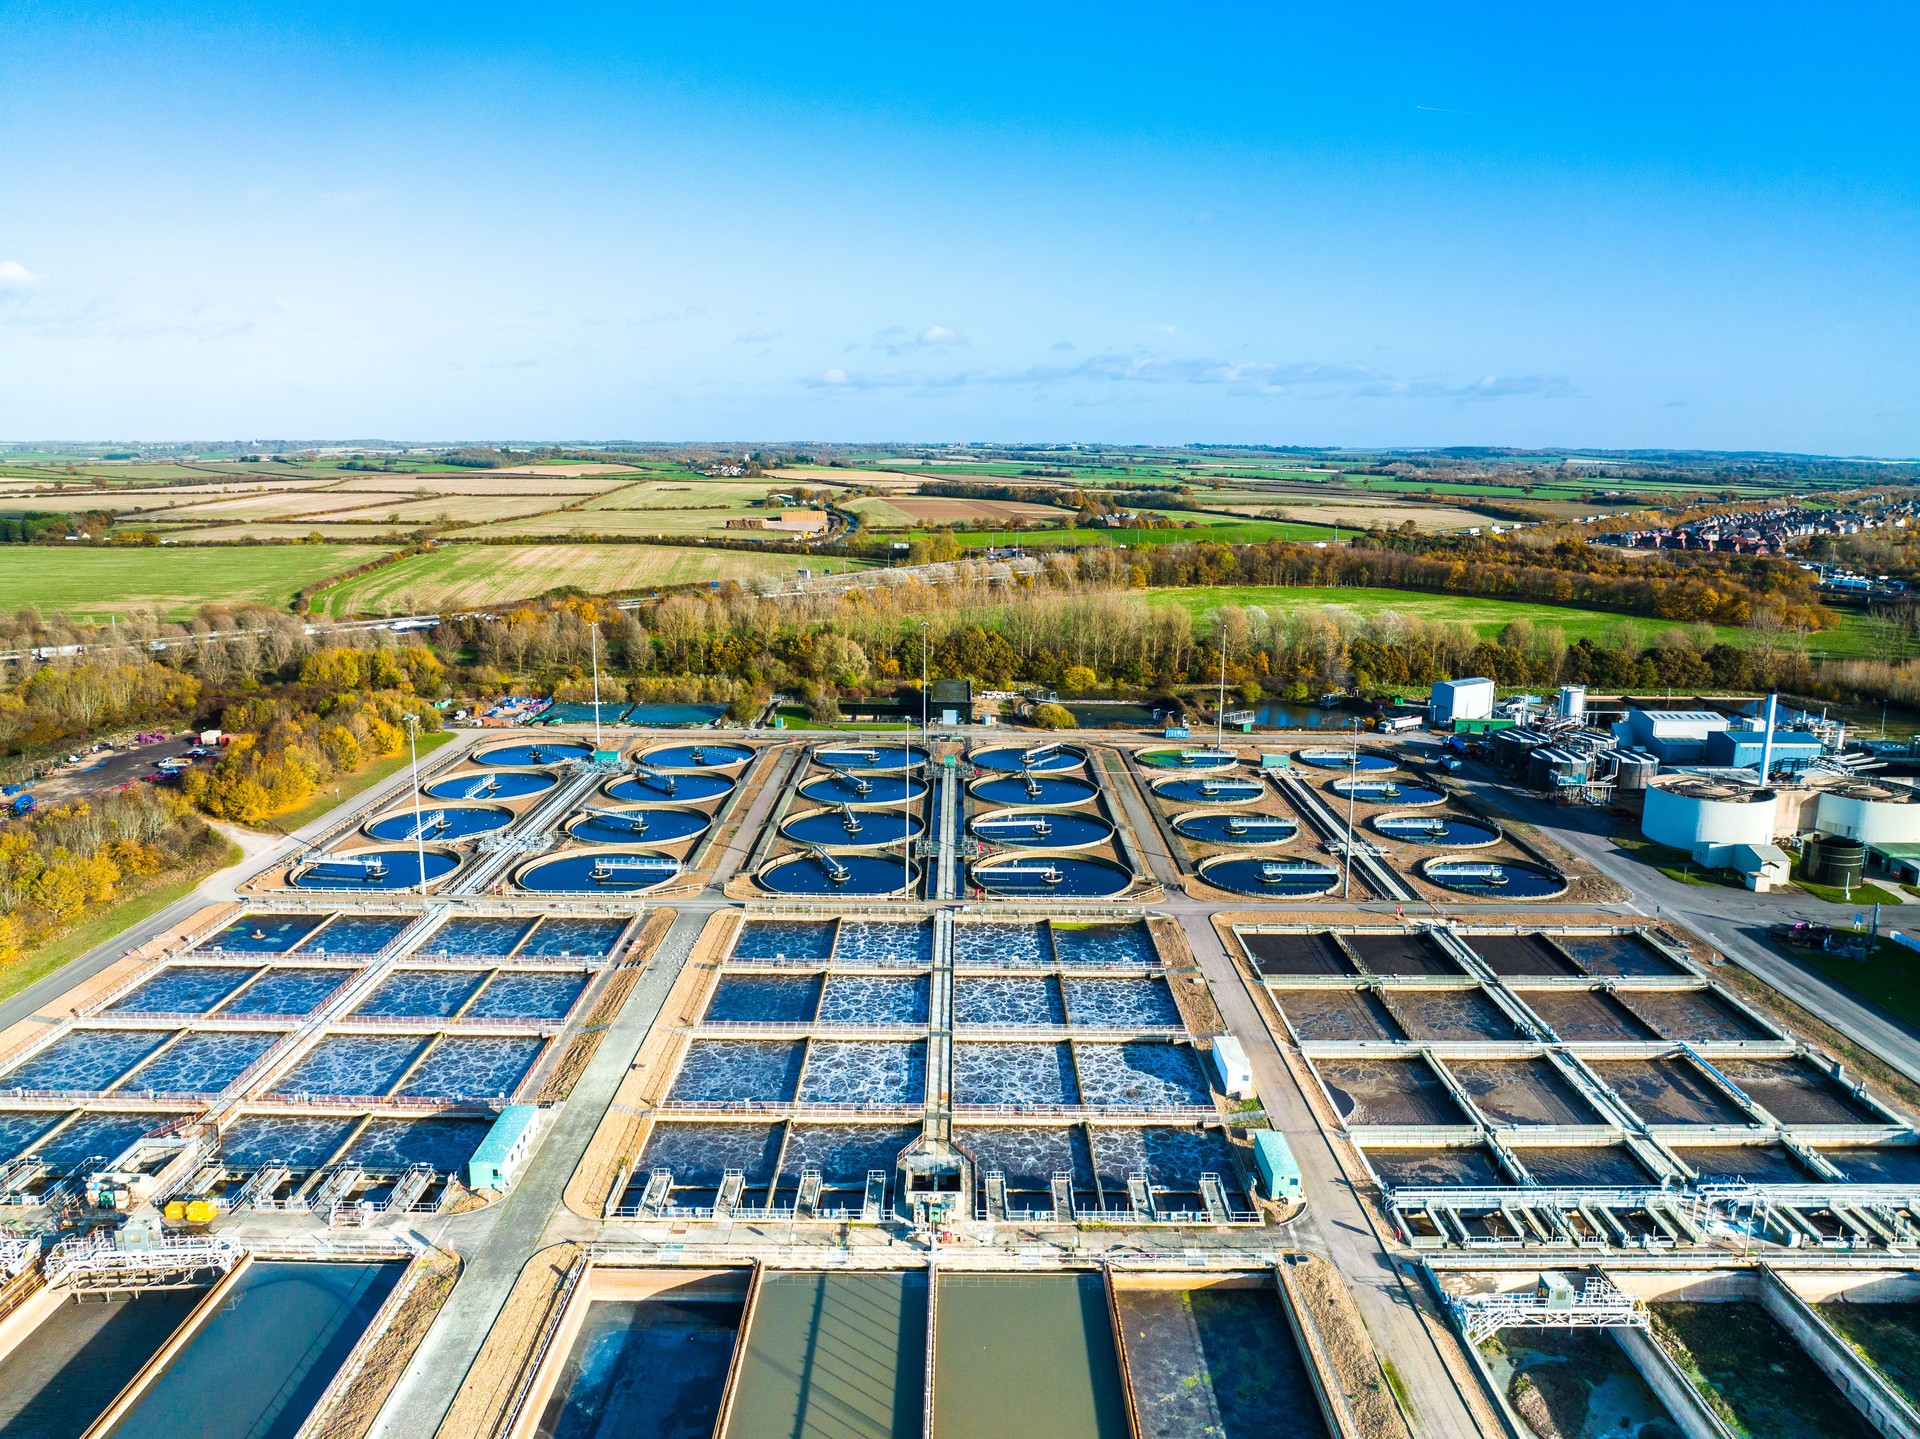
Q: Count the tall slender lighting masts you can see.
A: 6